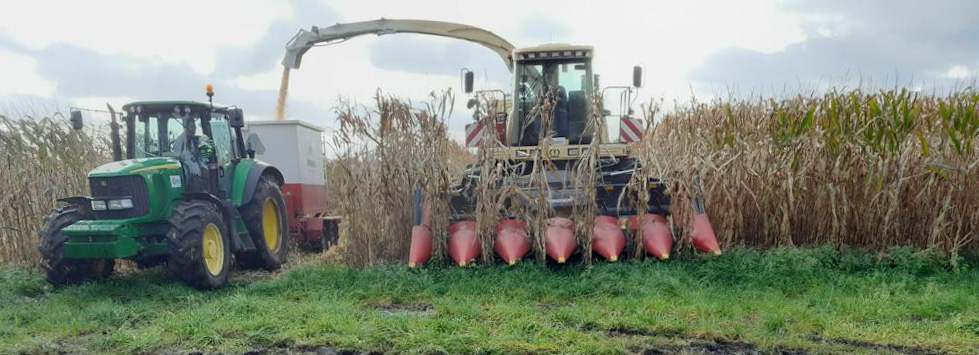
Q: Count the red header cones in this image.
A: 7